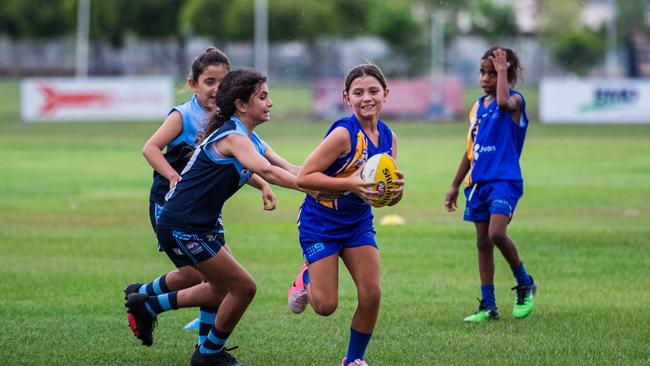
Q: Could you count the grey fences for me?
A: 1